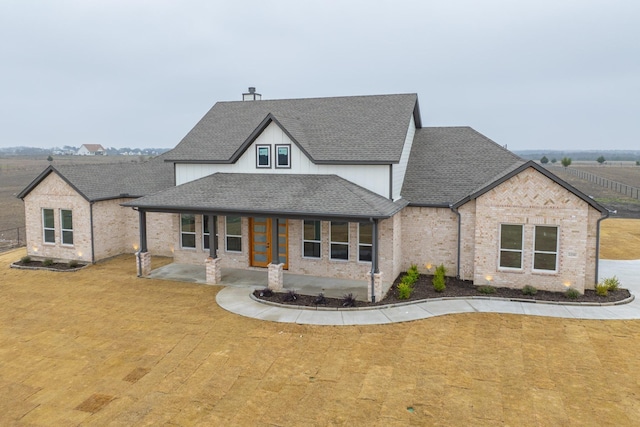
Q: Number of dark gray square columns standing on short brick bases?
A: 4